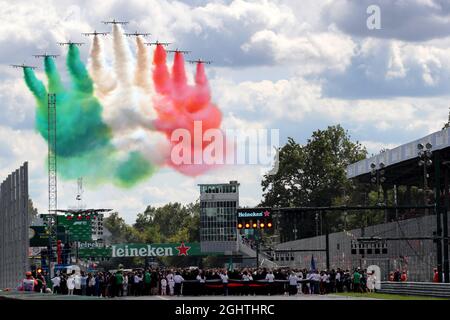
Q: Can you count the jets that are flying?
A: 9